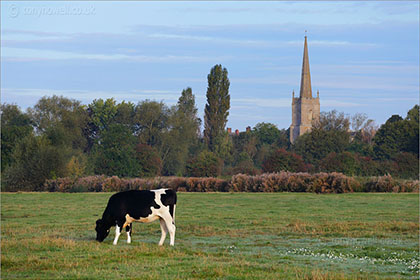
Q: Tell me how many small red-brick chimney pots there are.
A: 3